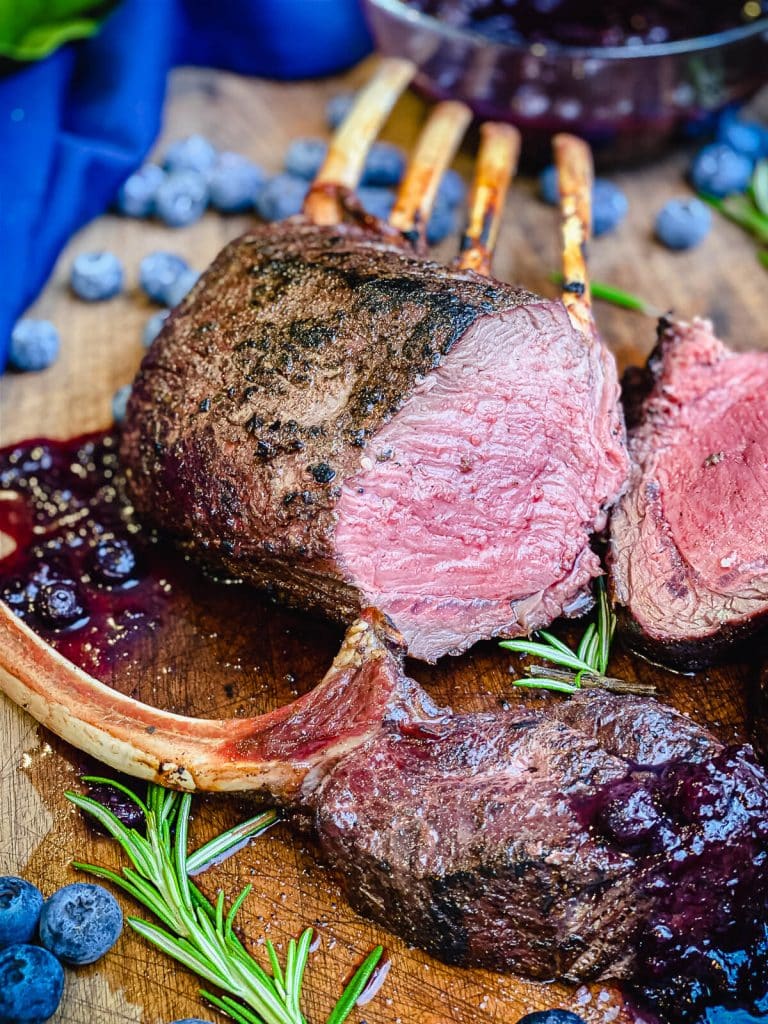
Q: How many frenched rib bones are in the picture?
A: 5